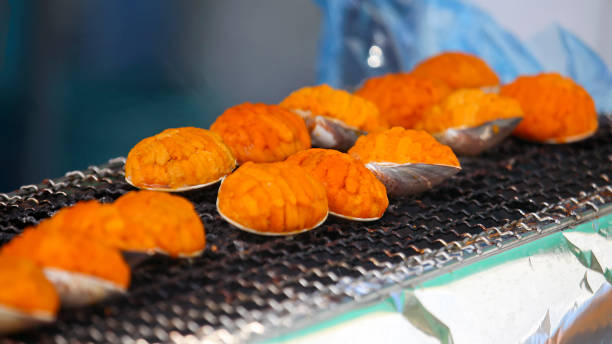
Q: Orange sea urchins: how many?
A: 14